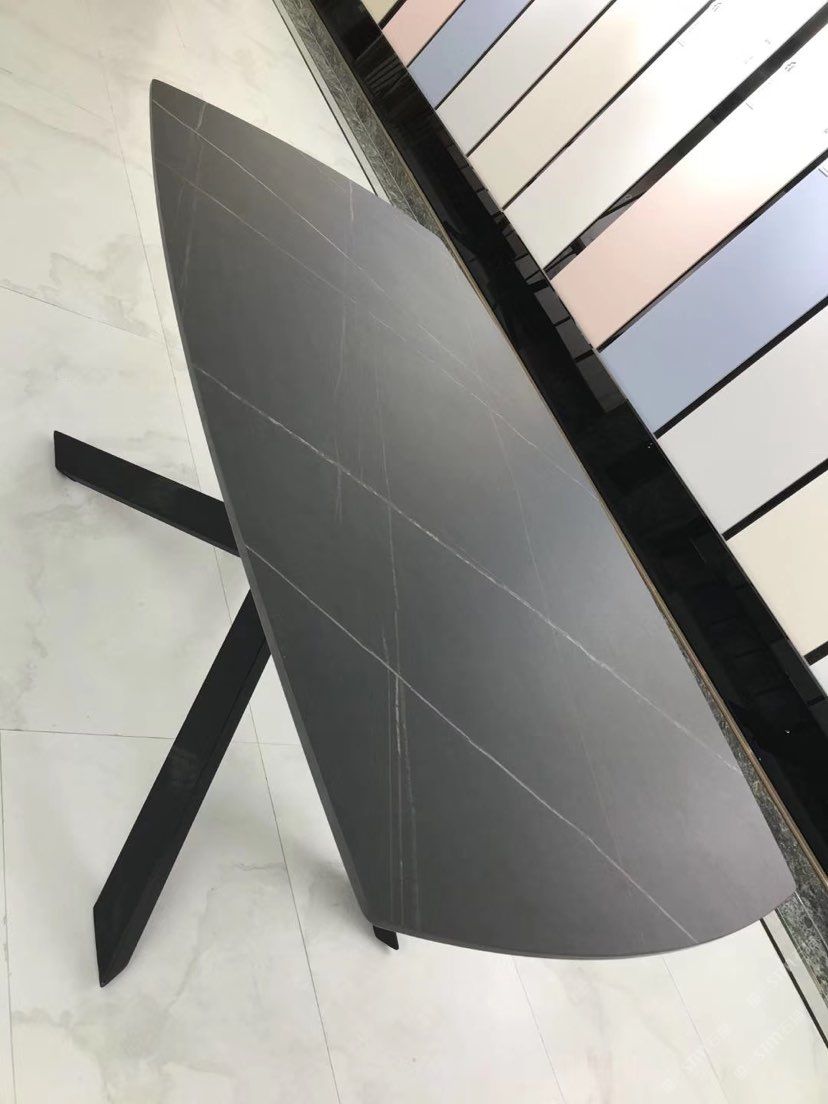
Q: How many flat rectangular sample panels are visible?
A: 11